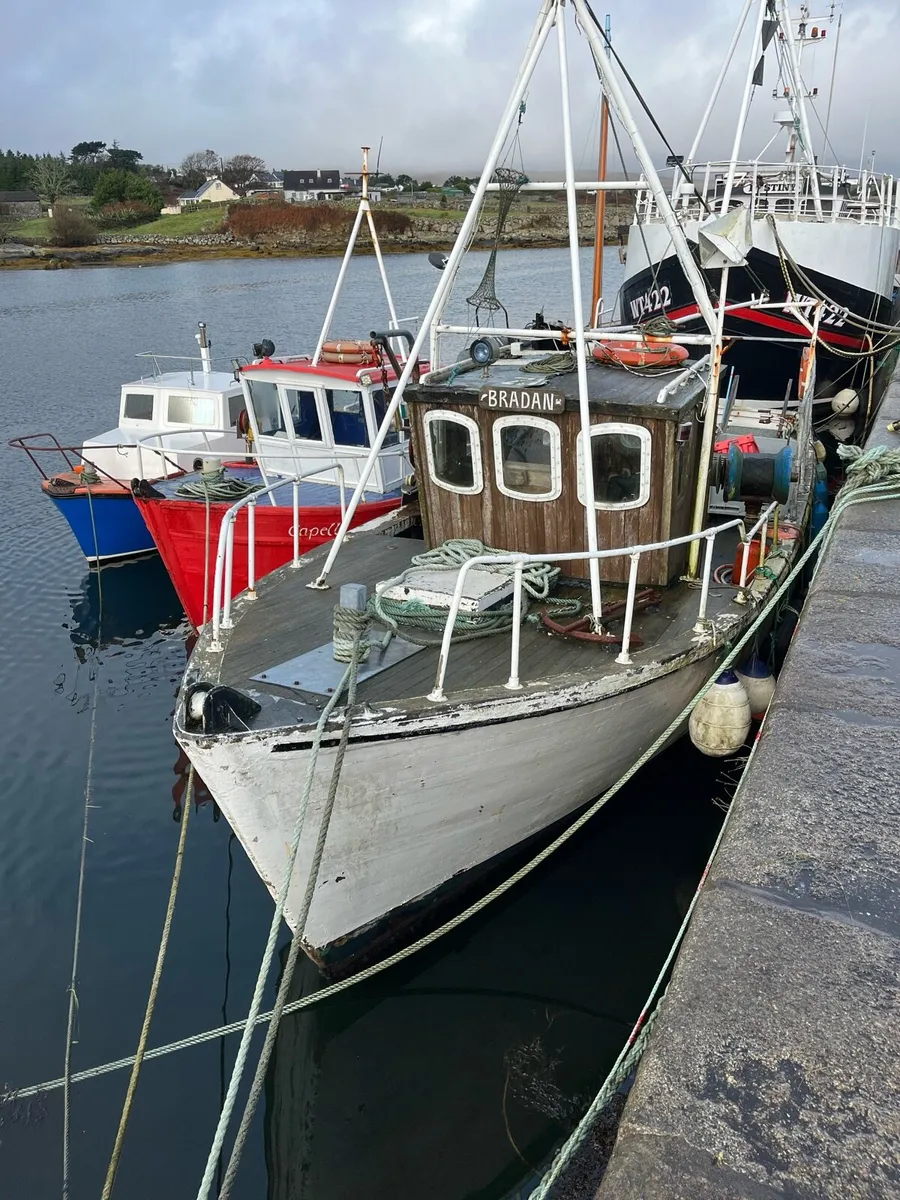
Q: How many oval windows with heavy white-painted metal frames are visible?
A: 3